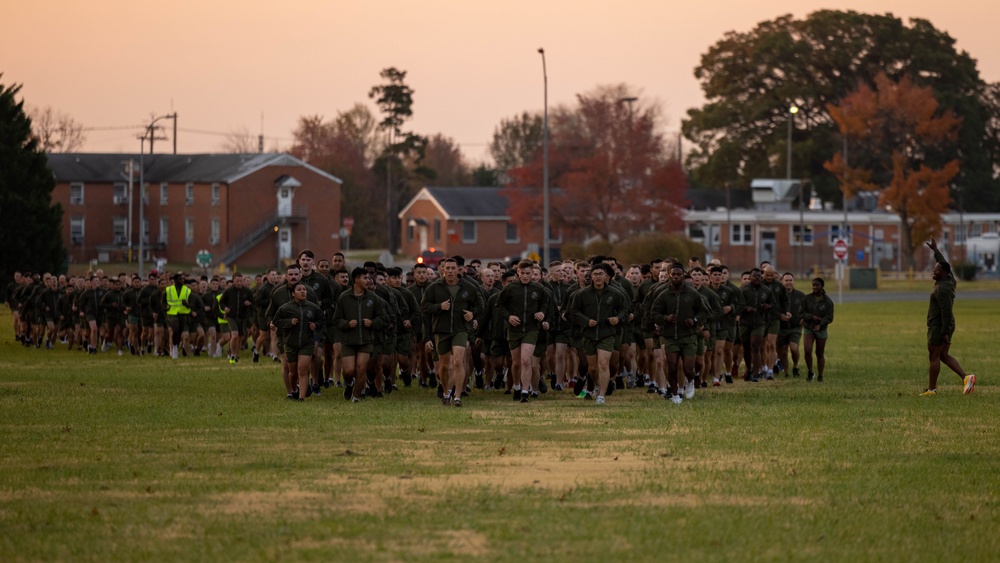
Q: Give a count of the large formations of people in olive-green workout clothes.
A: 2